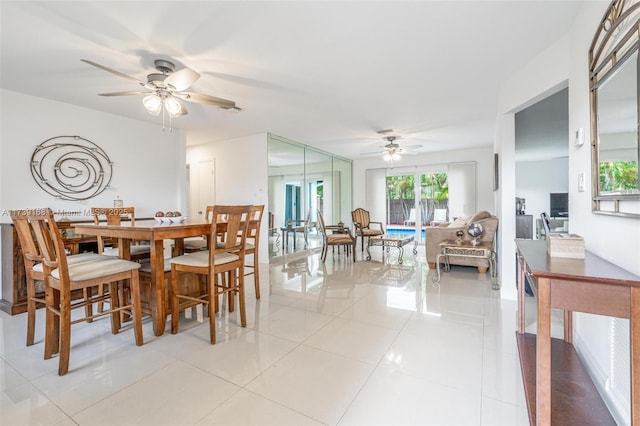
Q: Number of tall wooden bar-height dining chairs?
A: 6